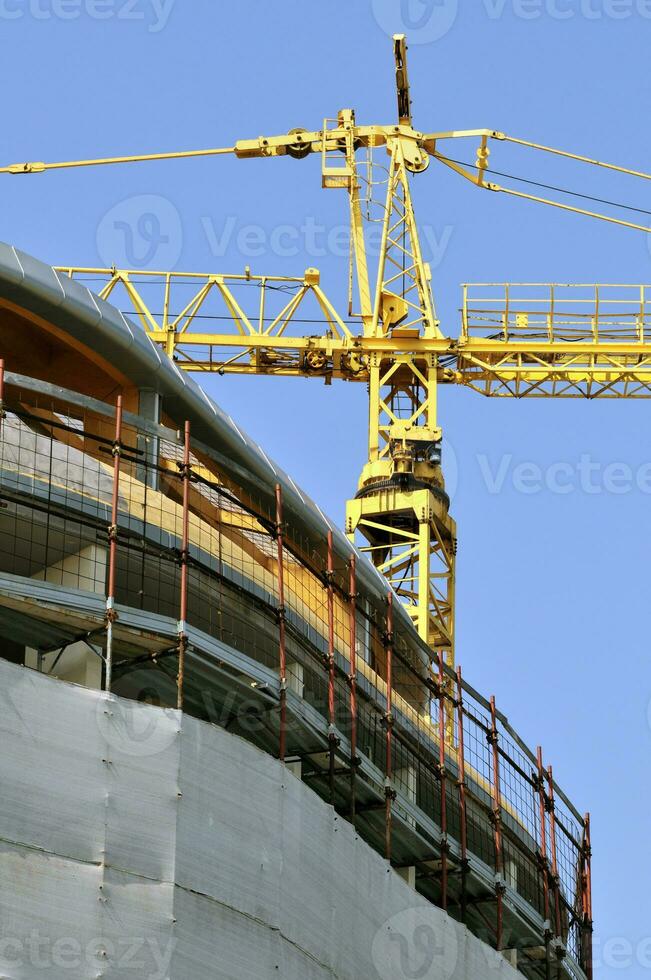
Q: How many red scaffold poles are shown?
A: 13